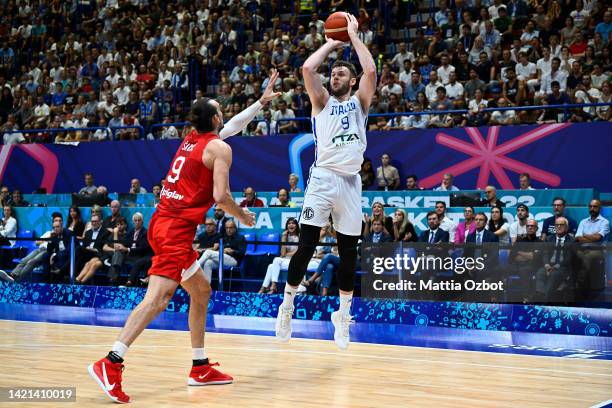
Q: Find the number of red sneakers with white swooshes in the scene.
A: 2